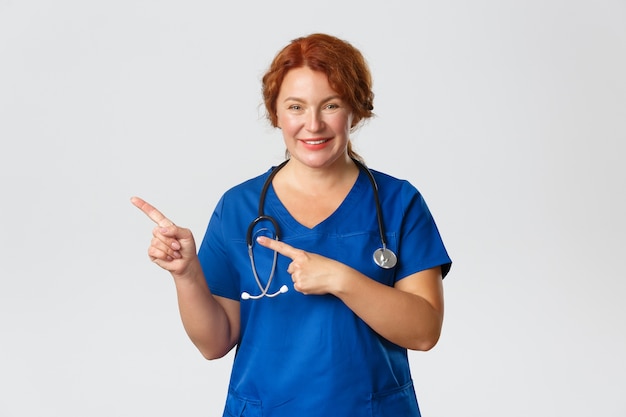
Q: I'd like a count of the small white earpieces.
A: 2